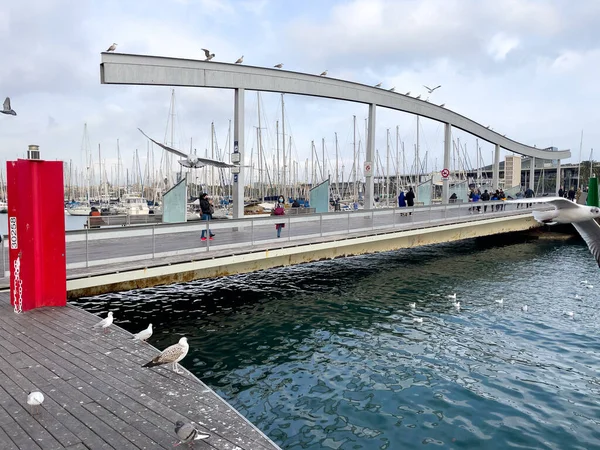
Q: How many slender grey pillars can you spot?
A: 6